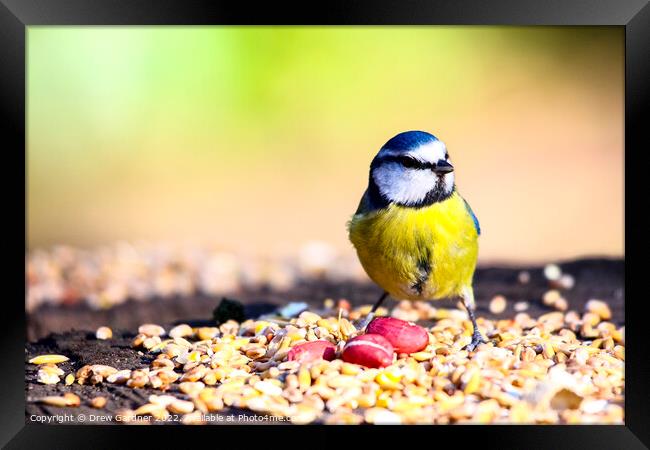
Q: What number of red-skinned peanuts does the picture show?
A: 3